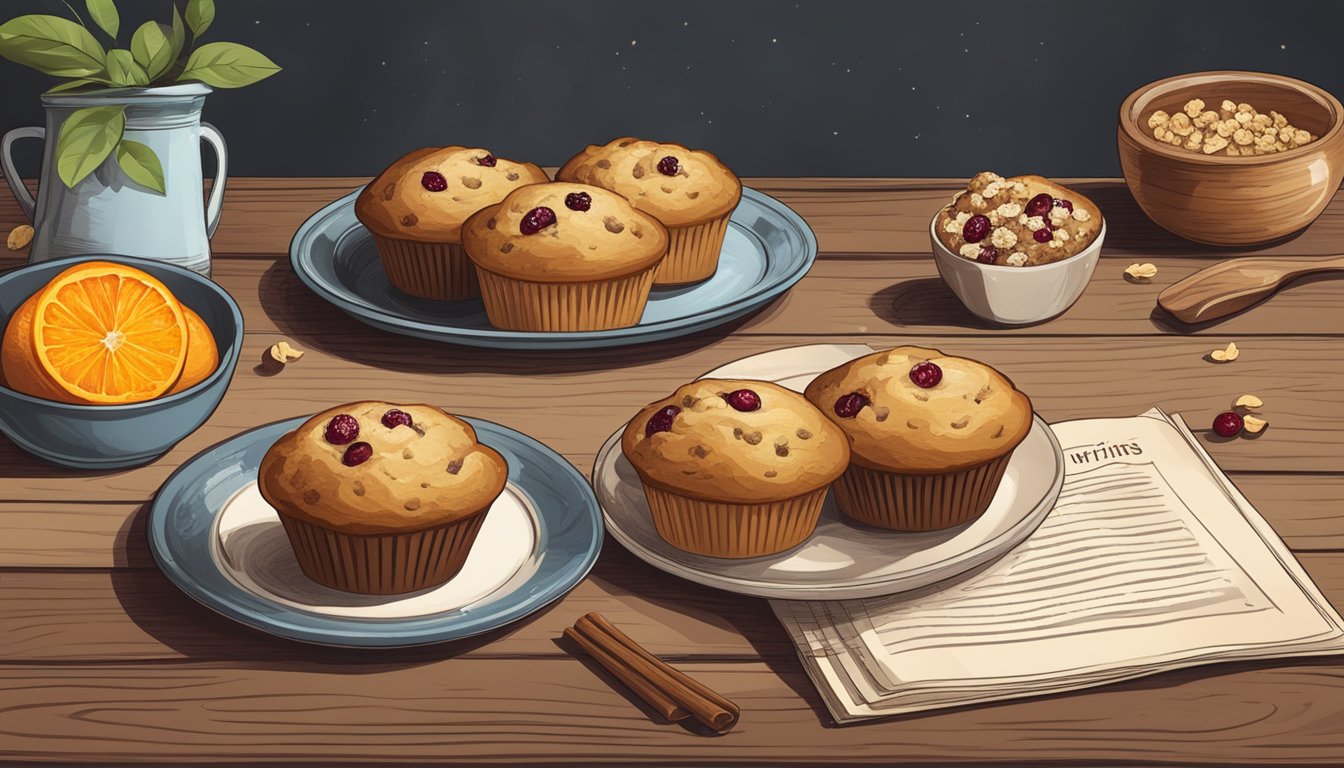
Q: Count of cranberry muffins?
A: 6